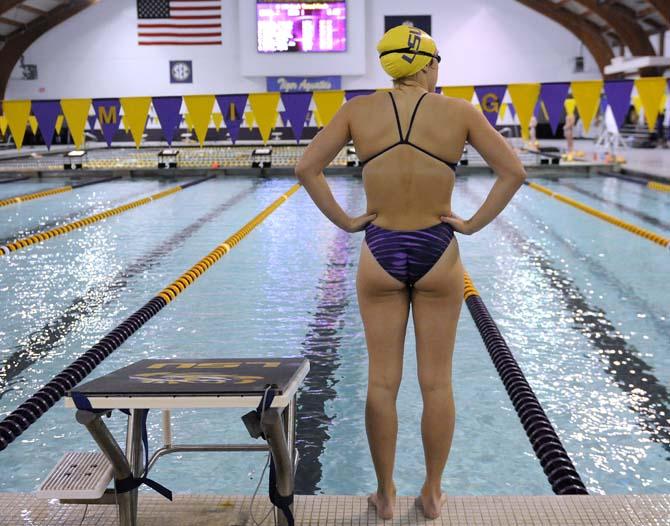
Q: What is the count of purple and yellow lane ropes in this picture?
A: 6